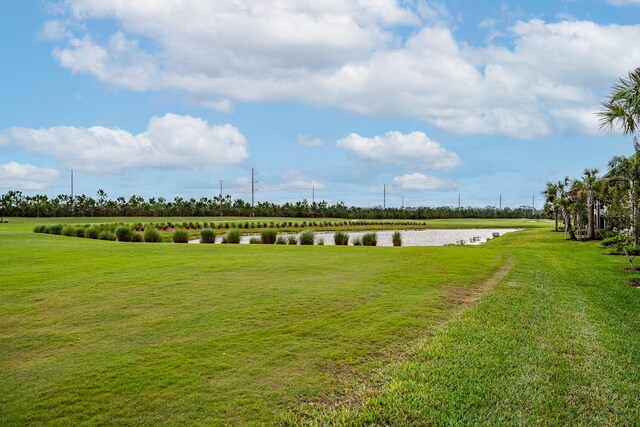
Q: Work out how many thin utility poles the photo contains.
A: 9